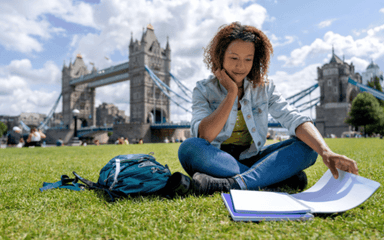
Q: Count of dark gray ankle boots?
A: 2